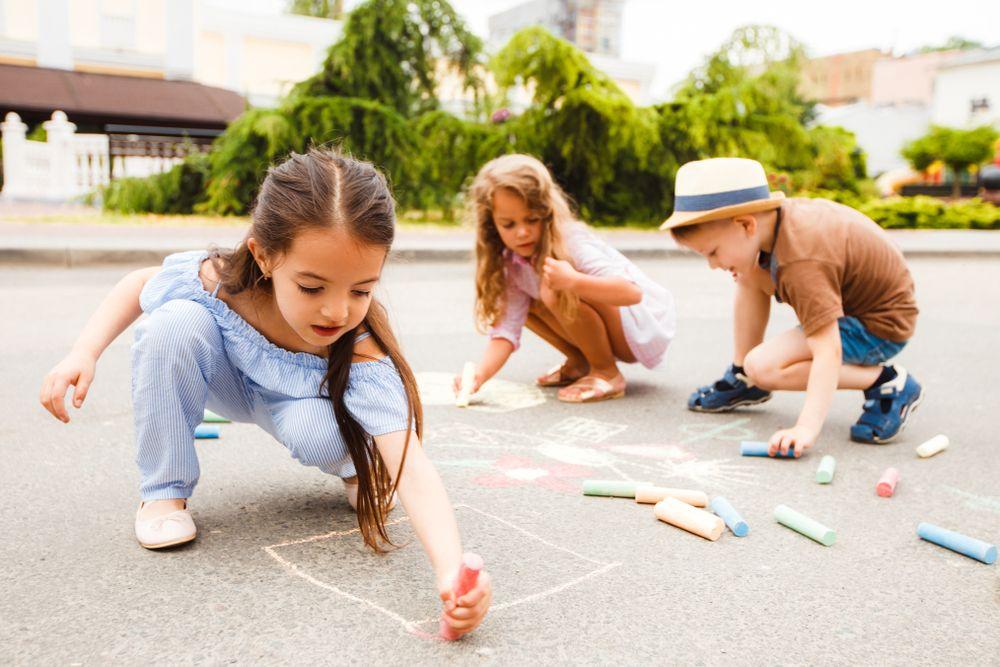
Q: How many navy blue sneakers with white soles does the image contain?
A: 2